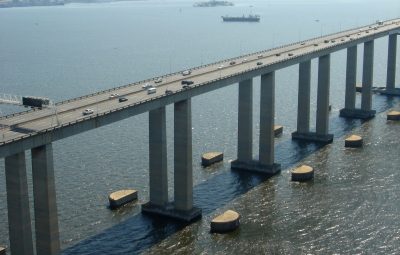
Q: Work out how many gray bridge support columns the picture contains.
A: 11